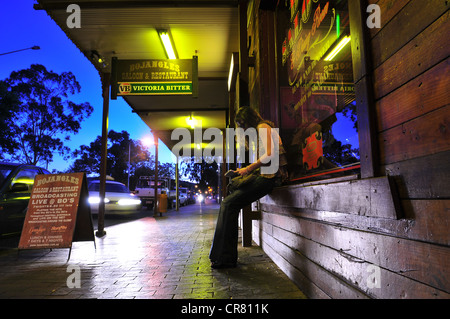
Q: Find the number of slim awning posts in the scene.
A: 3